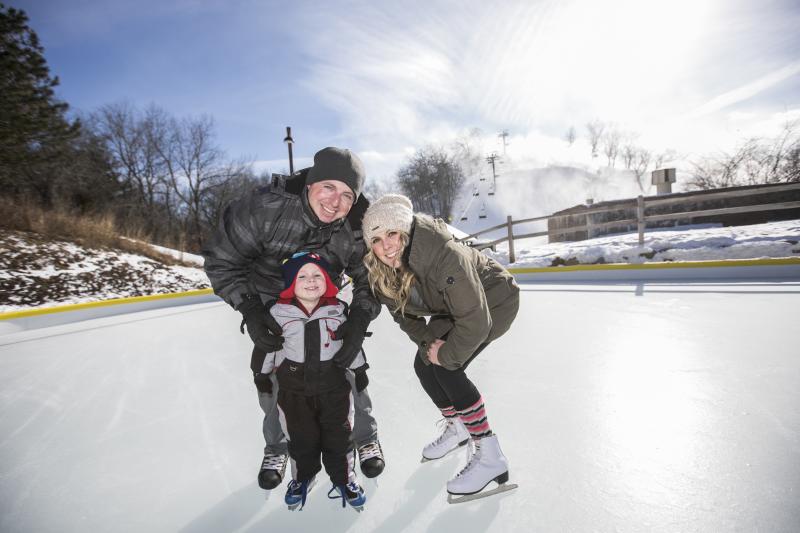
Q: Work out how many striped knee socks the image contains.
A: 2